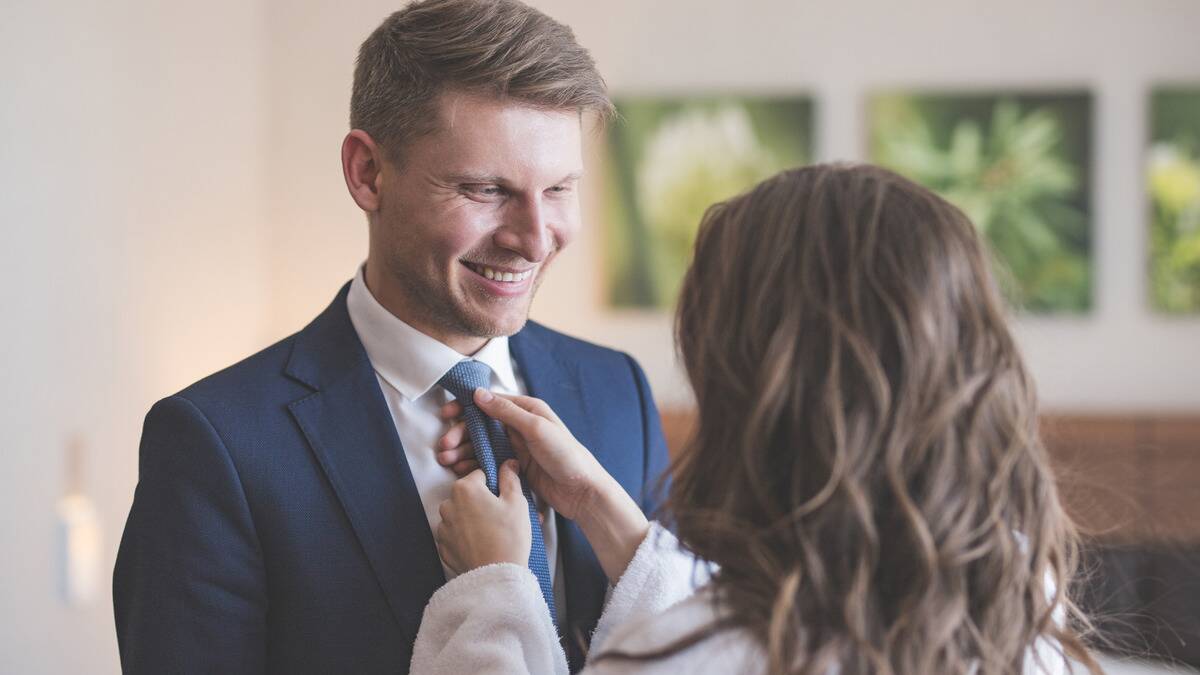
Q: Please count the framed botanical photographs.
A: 3